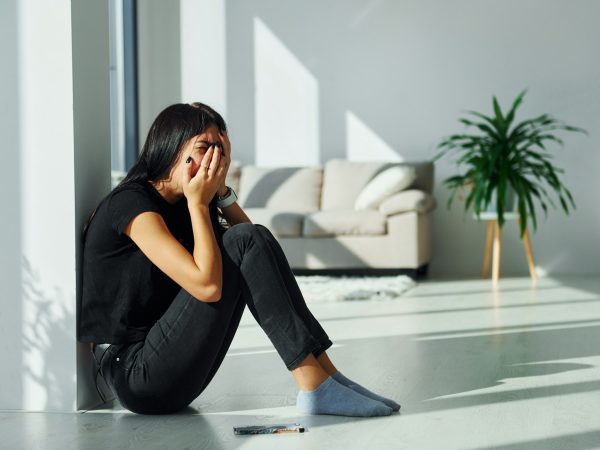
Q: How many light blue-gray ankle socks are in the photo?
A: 2